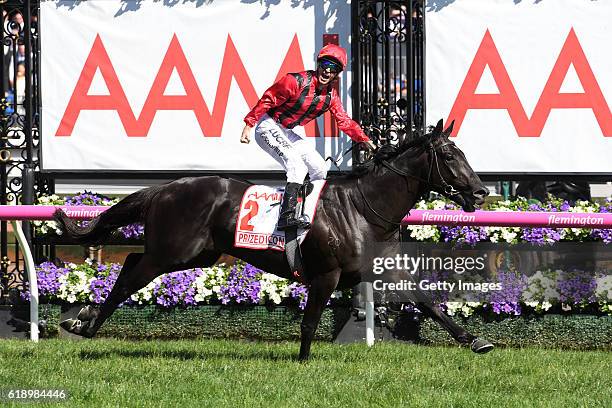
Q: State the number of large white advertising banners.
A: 2